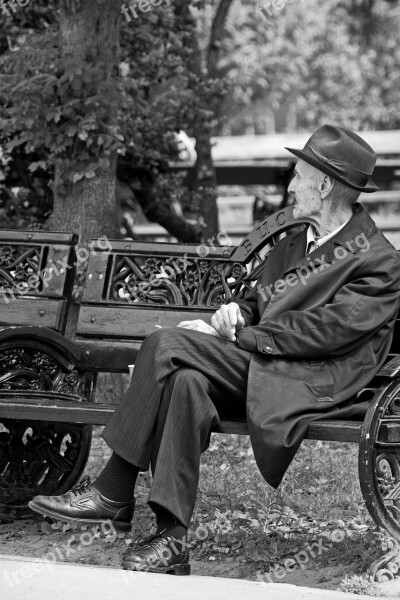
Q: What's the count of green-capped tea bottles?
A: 0